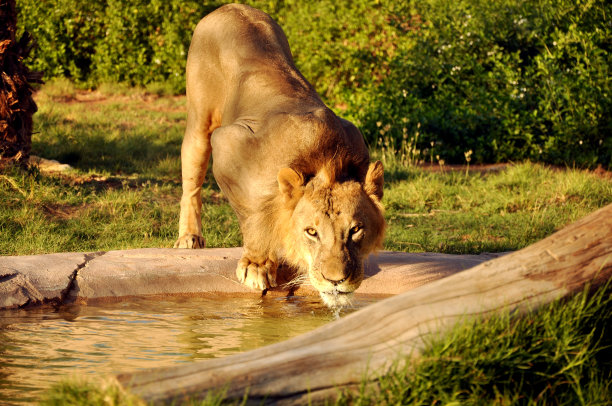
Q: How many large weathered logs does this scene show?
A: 1